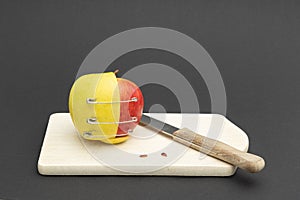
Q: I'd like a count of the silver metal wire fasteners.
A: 3